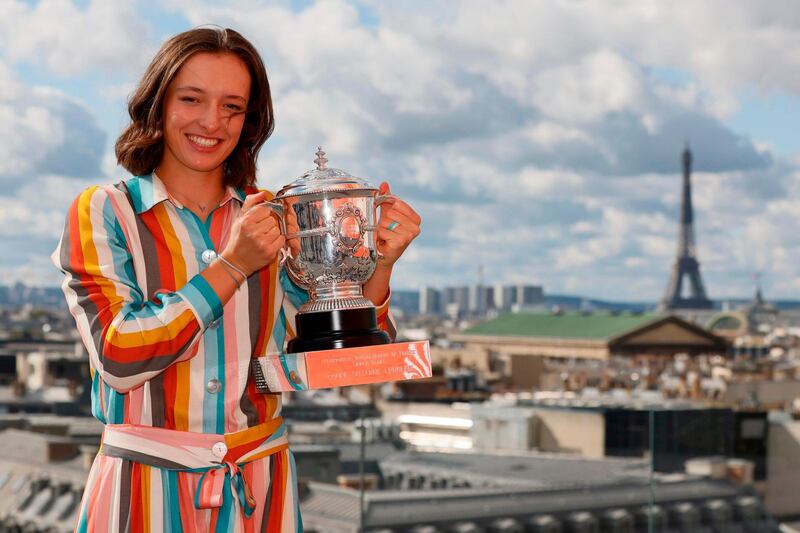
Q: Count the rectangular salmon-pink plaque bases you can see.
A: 1